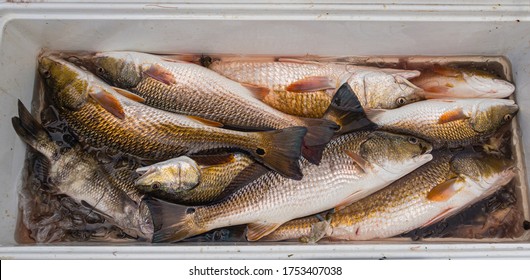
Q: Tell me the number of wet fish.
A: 9